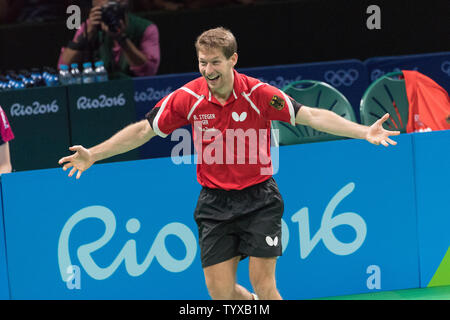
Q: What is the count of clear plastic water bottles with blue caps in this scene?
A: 4